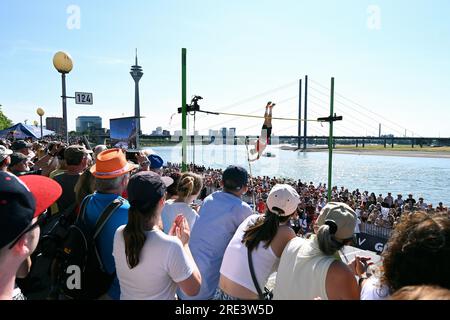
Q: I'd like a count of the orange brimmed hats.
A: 1